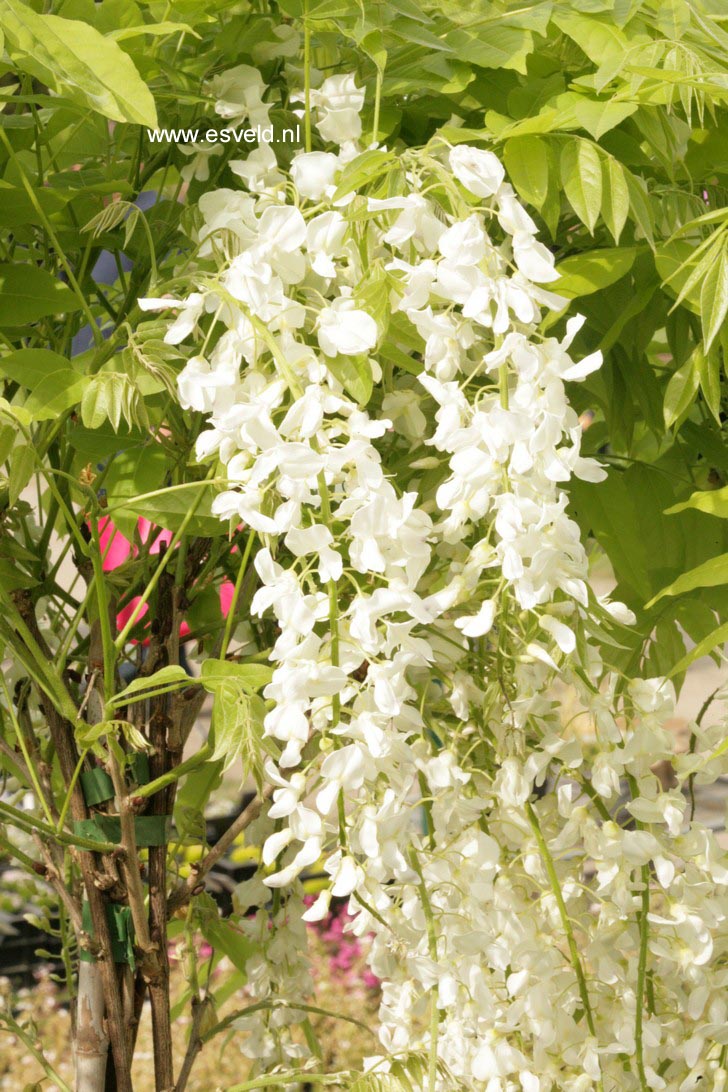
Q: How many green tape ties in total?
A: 3